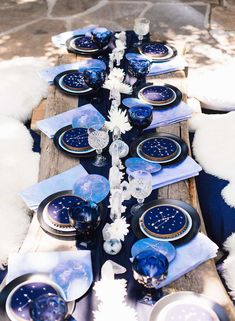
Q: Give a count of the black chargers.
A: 10